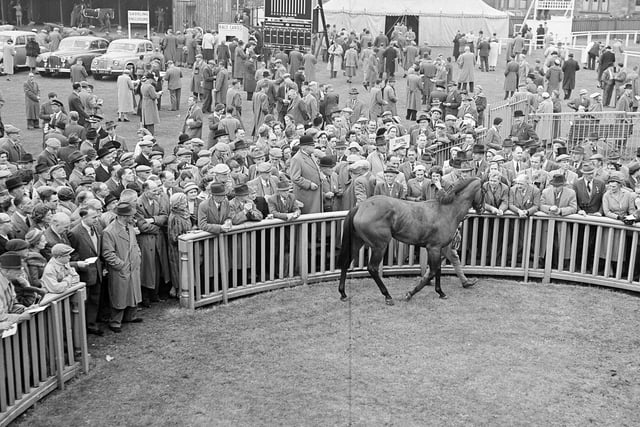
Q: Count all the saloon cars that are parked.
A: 3